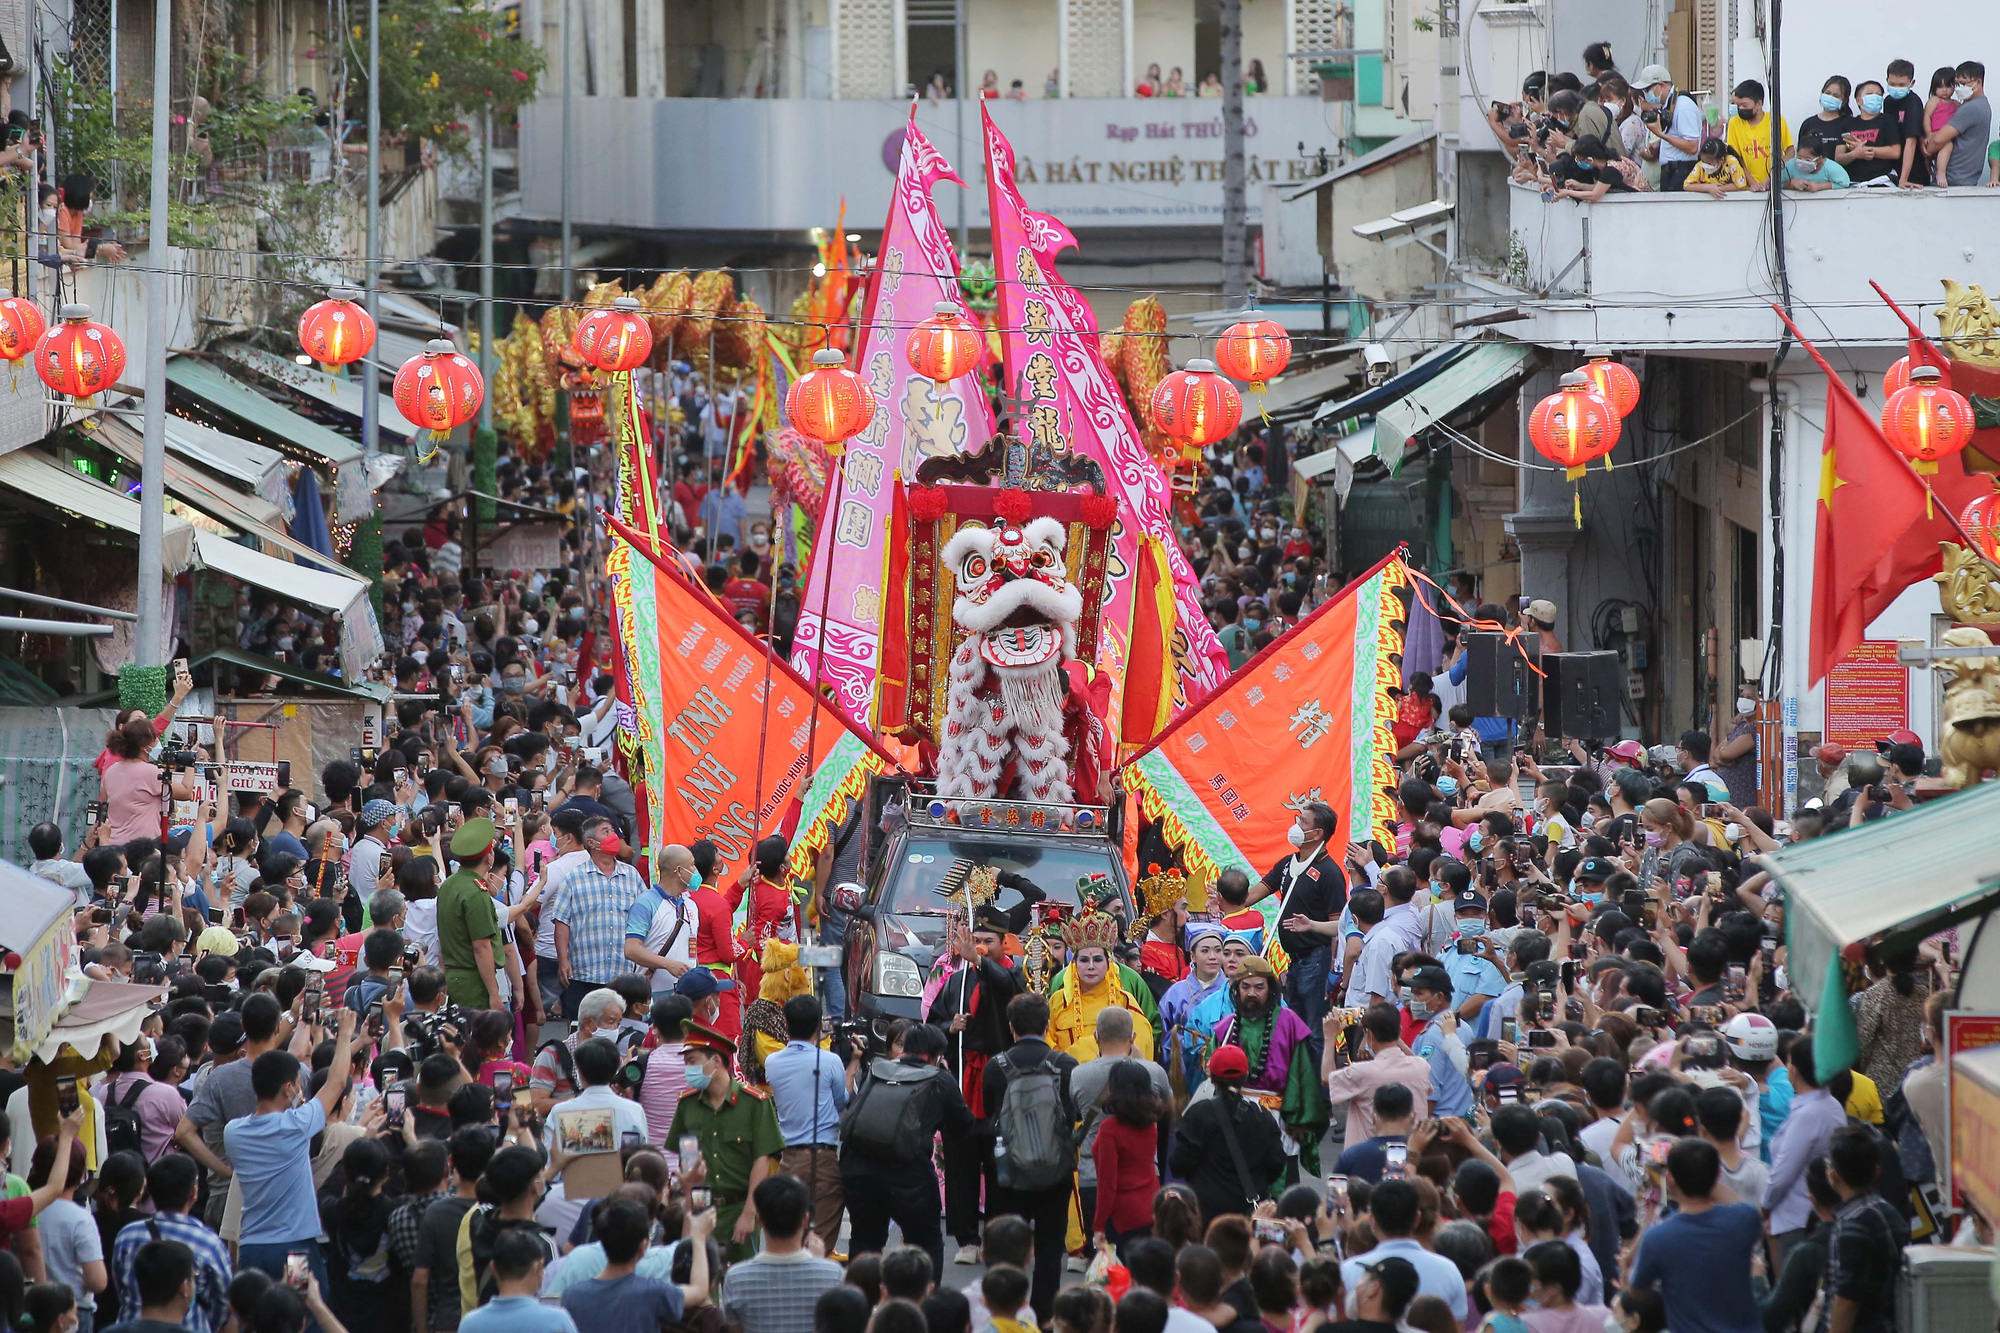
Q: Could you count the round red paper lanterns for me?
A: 14